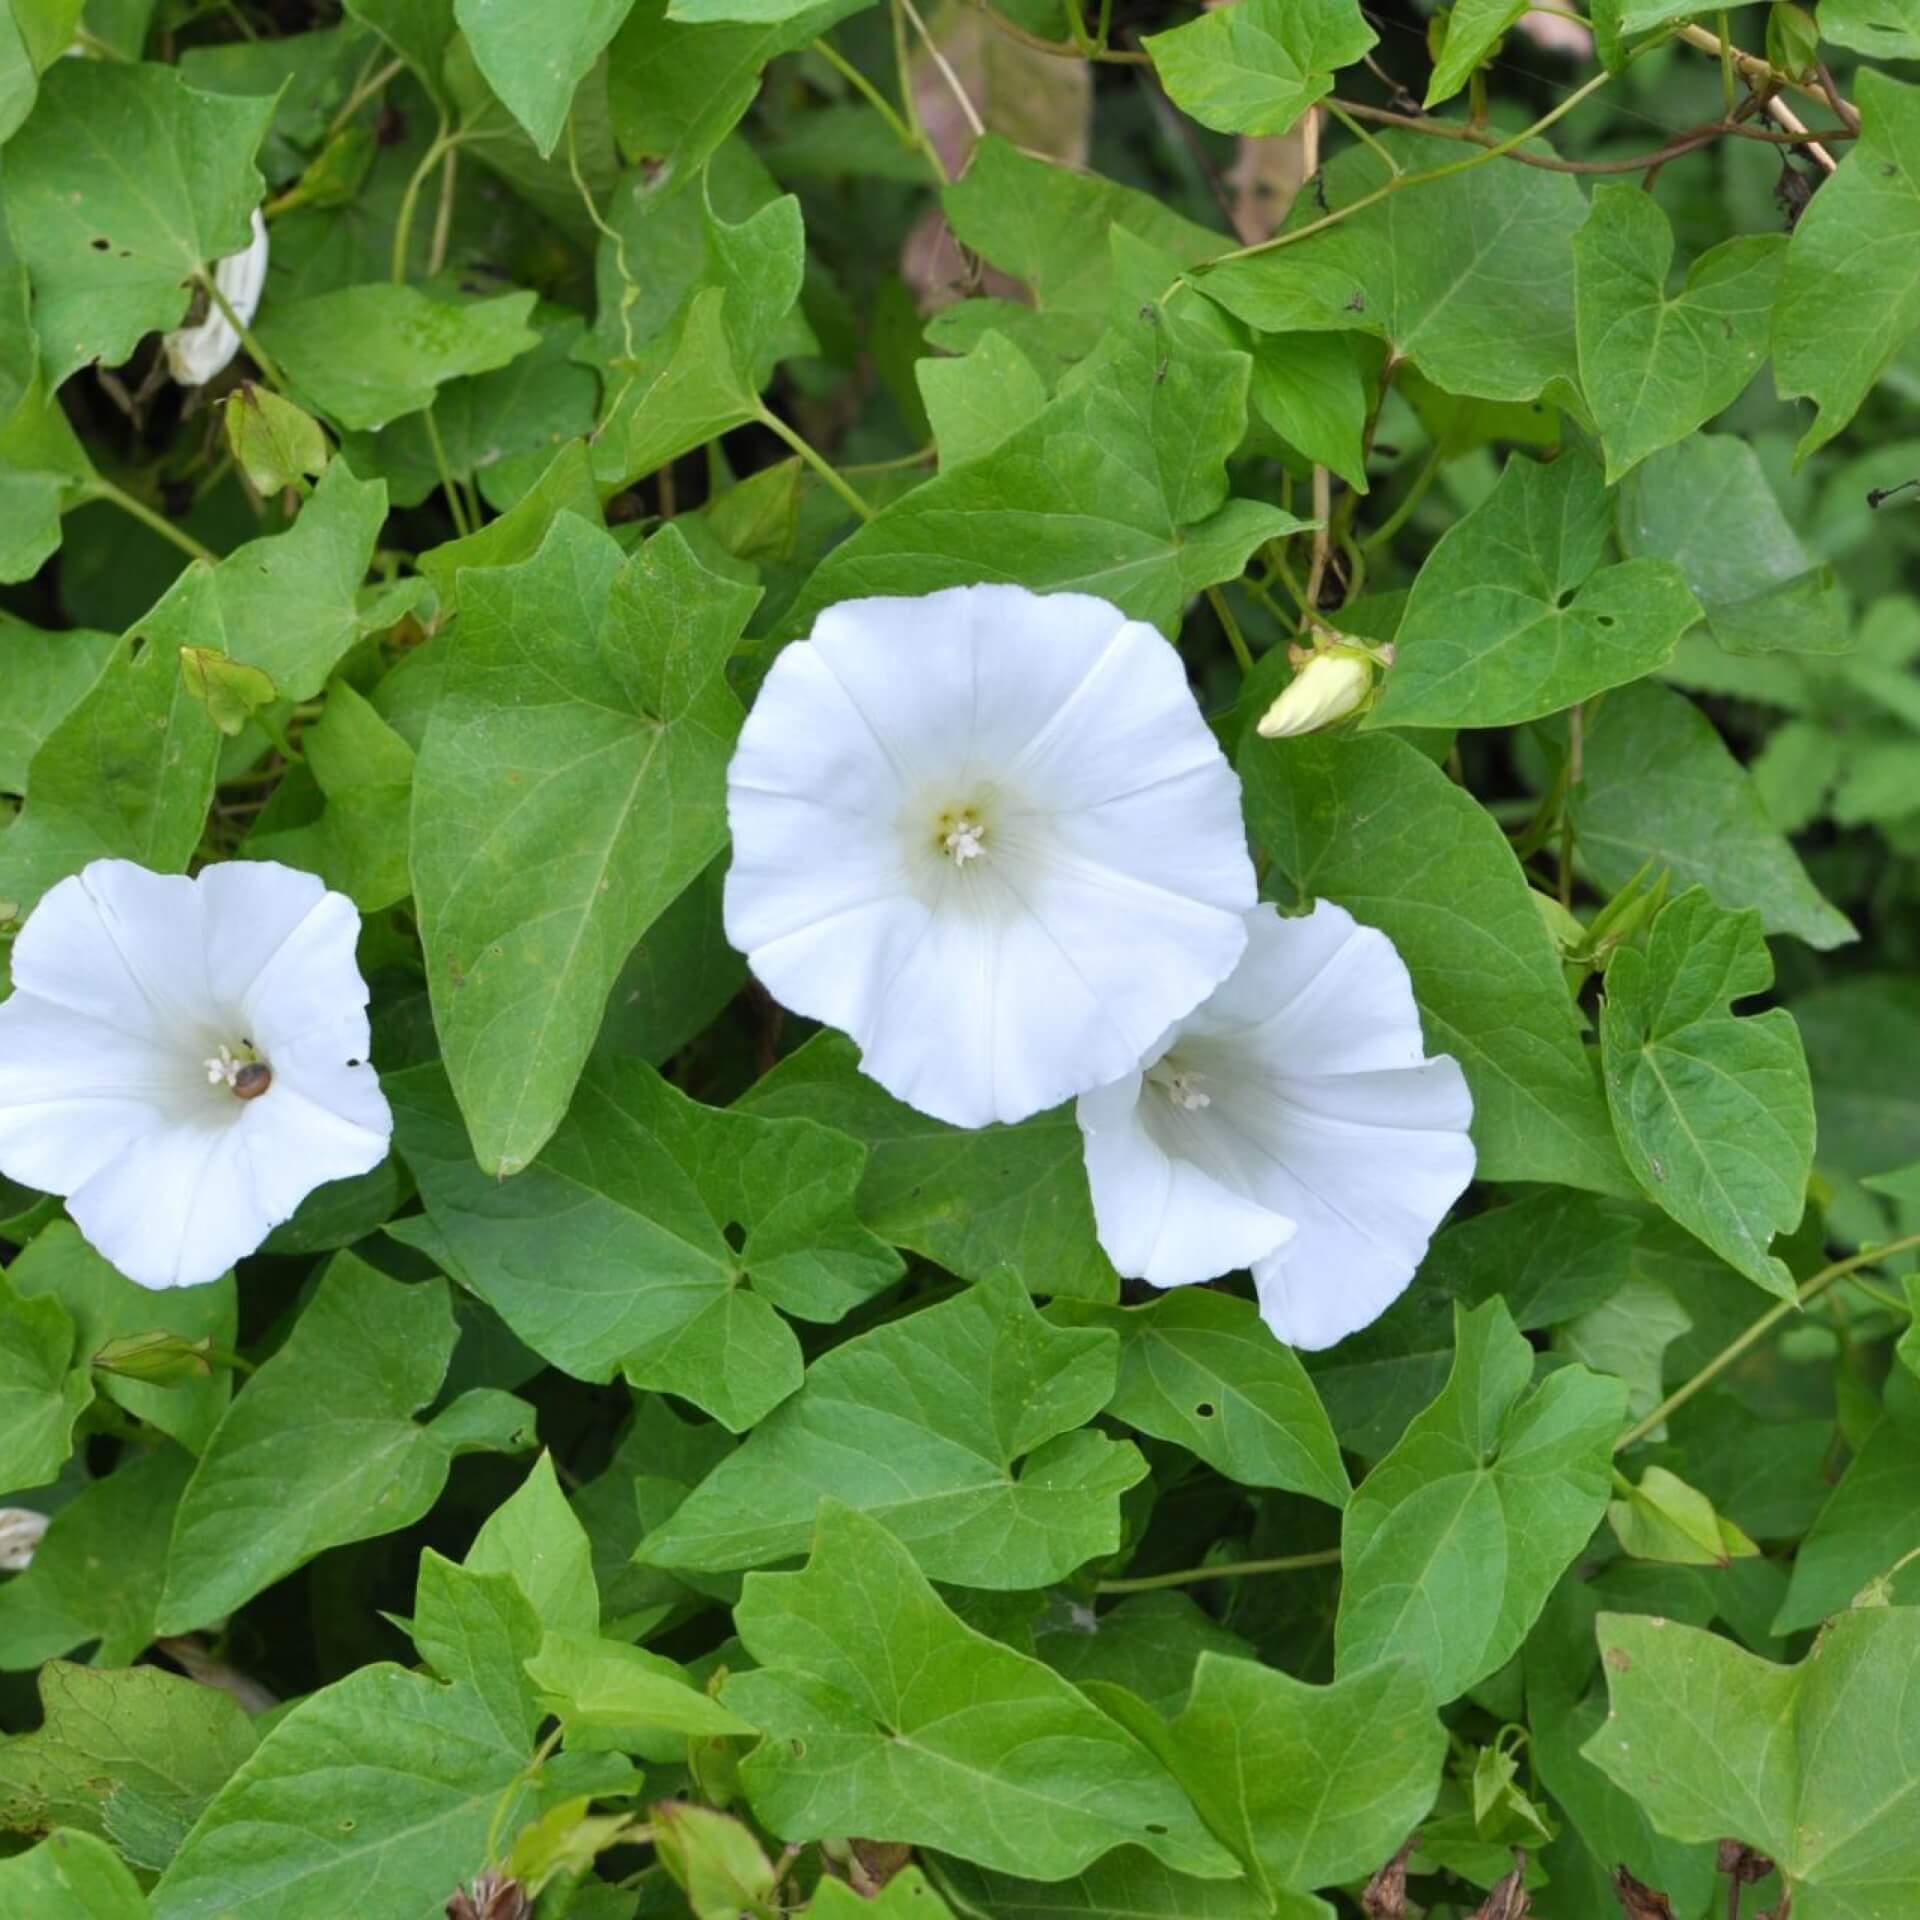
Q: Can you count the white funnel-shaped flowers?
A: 3